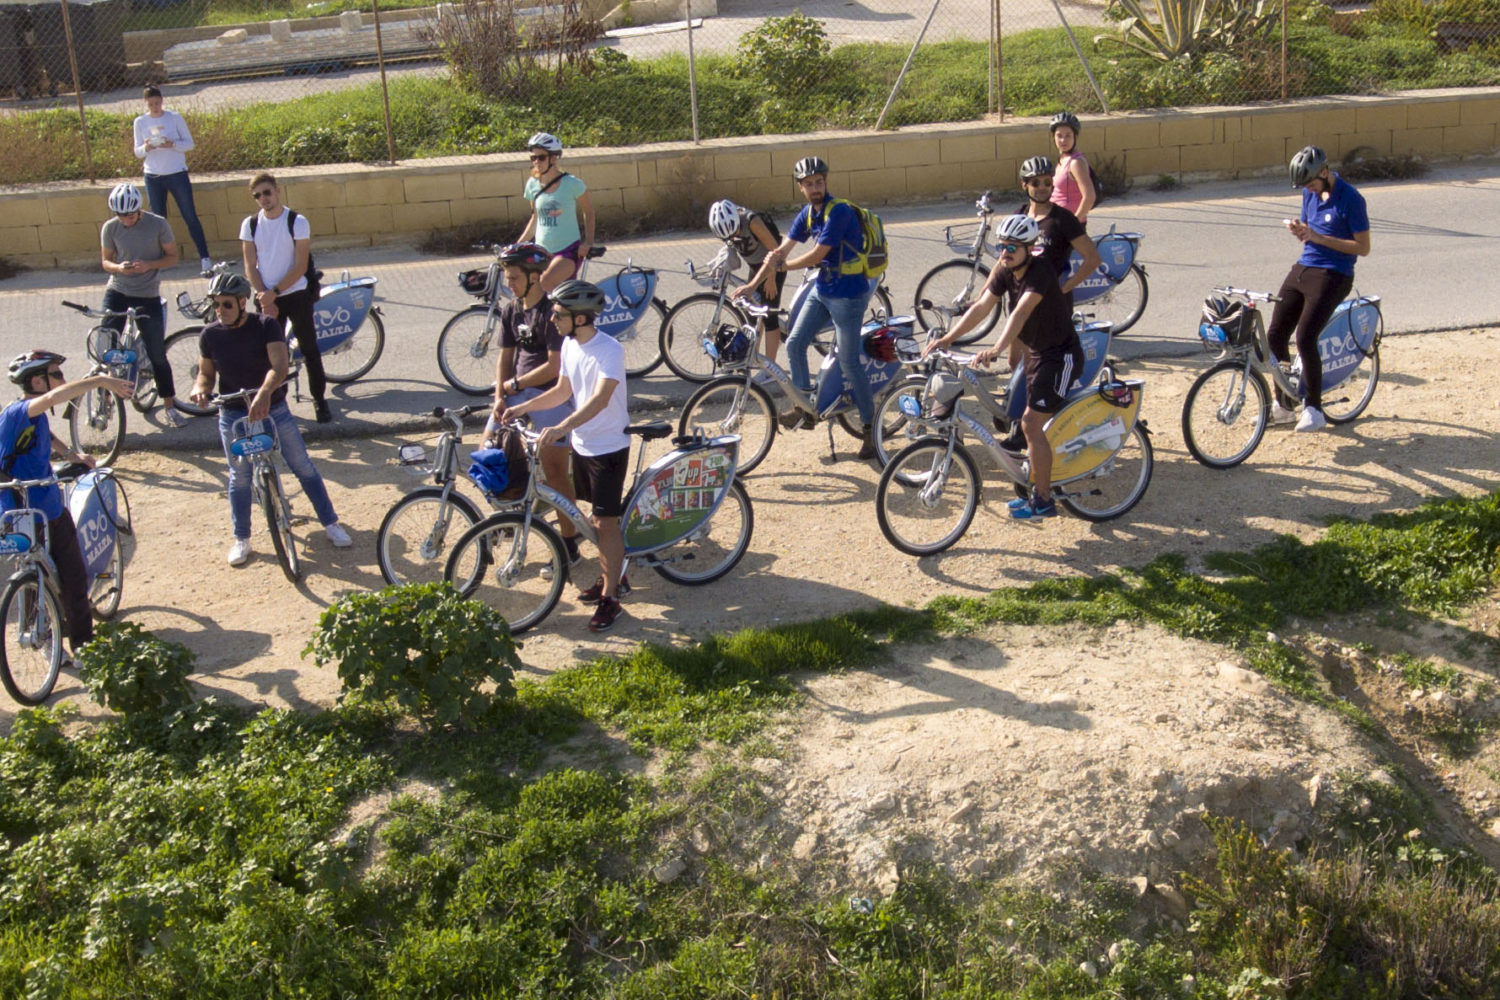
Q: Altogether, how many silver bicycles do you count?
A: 13